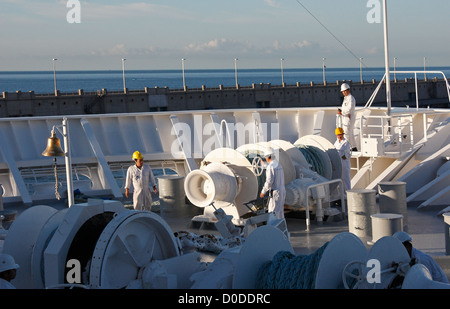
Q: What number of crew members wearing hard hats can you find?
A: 6